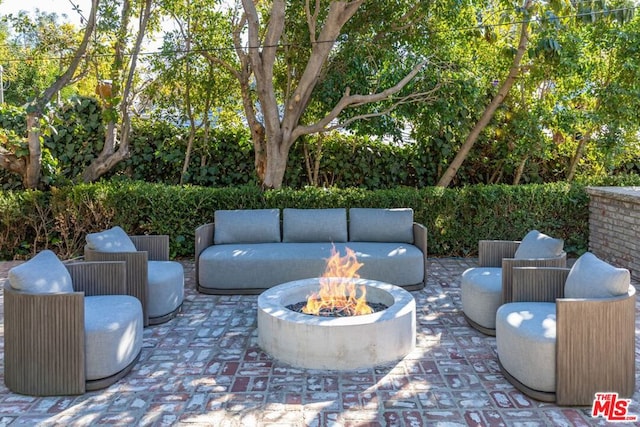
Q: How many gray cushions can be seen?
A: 12